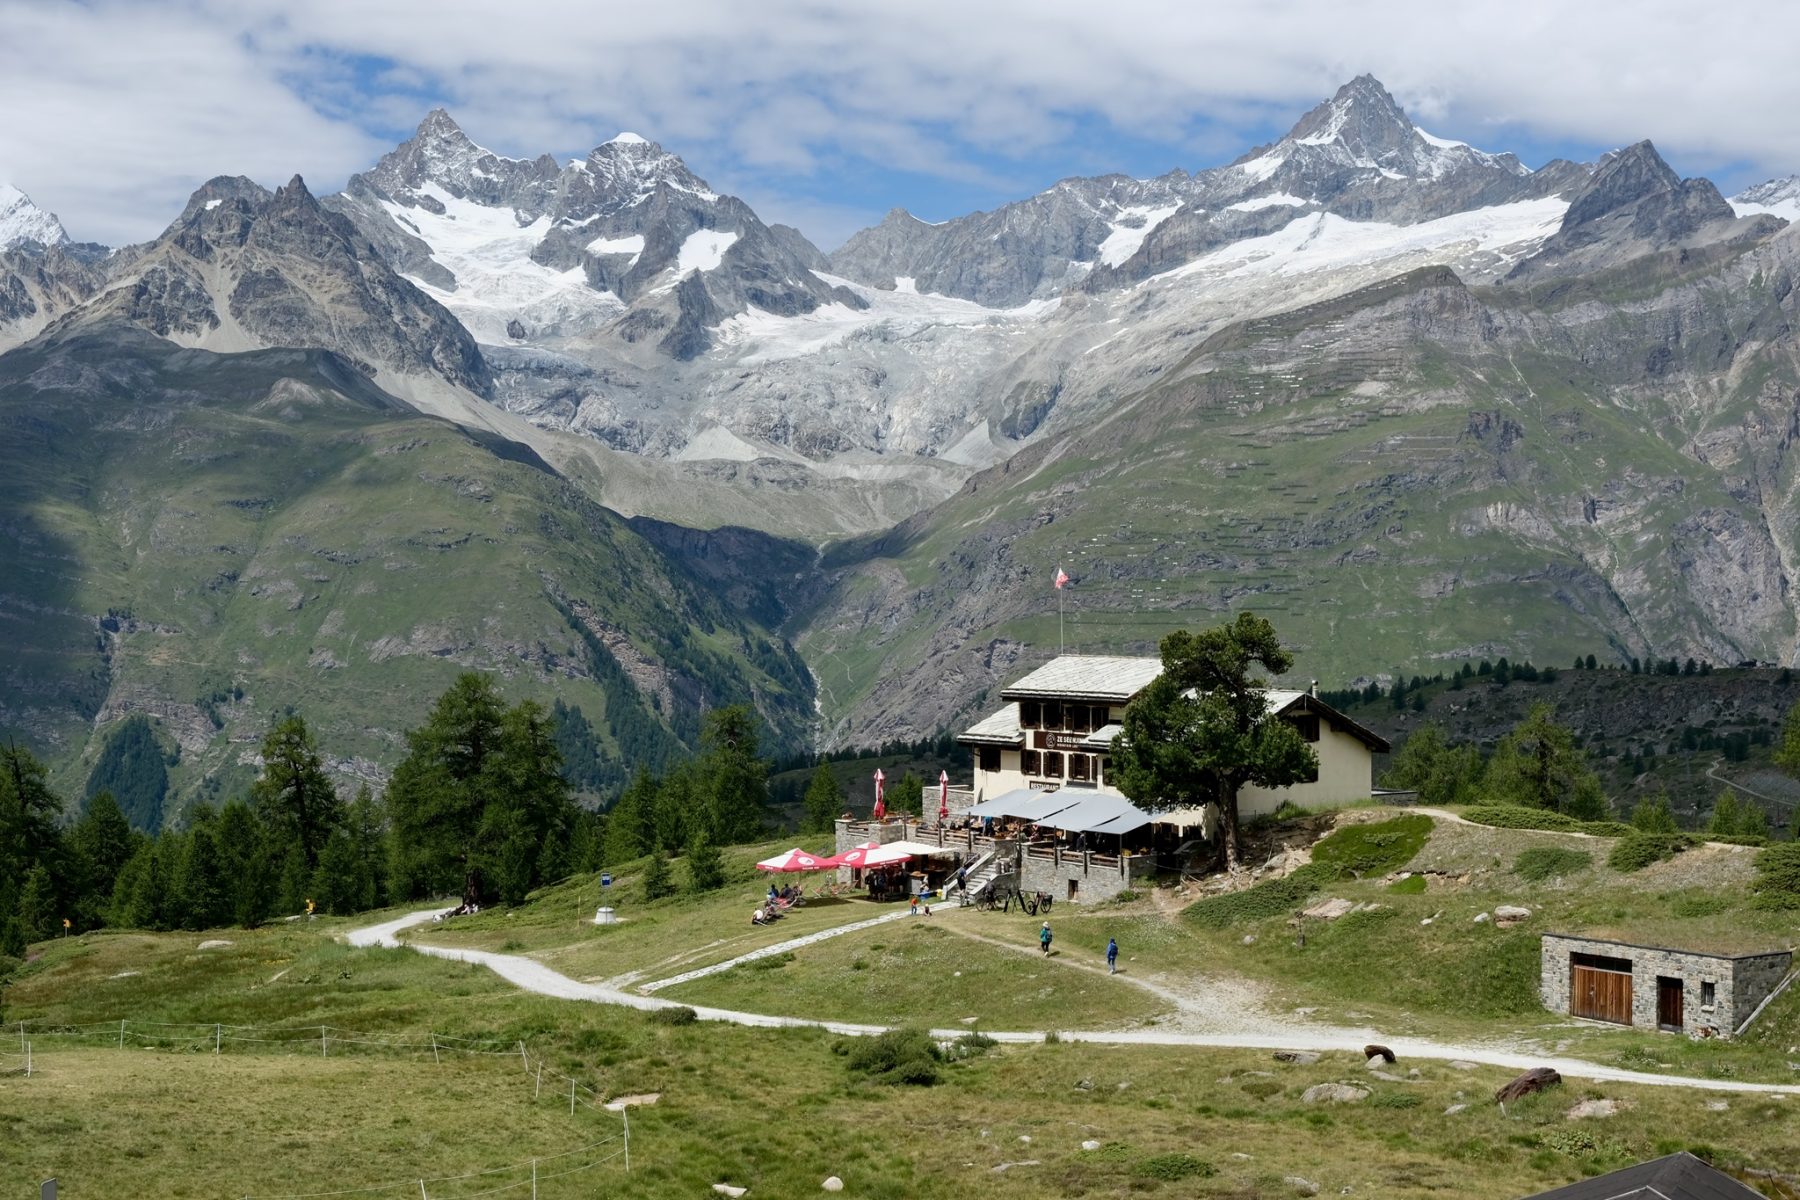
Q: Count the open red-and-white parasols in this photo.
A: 2